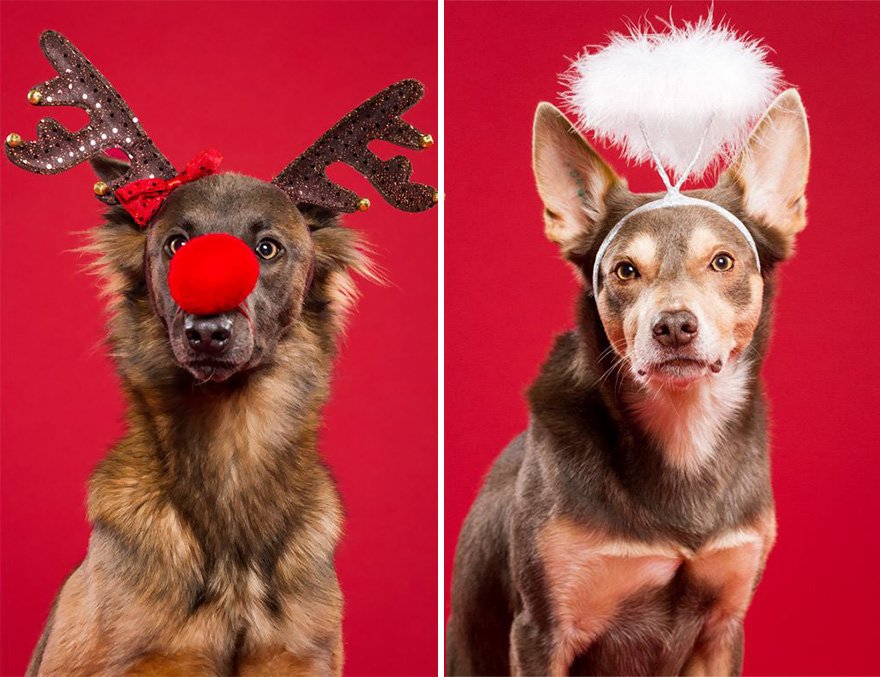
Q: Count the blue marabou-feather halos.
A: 0